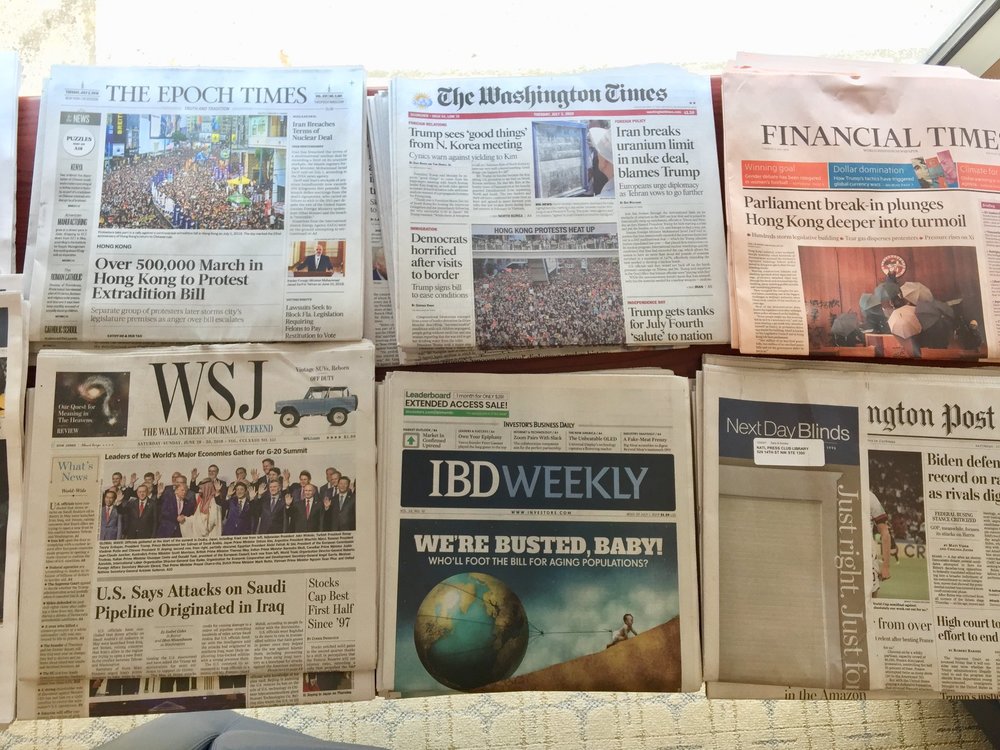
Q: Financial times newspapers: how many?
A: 1